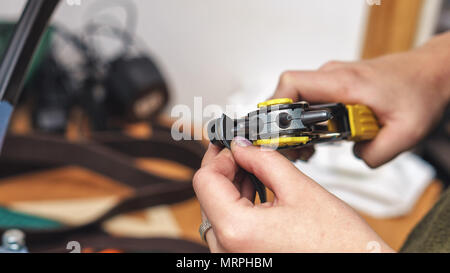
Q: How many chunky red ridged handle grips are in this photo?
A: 0